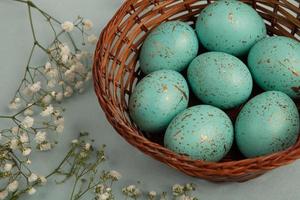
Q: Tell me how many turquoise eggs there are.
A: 7